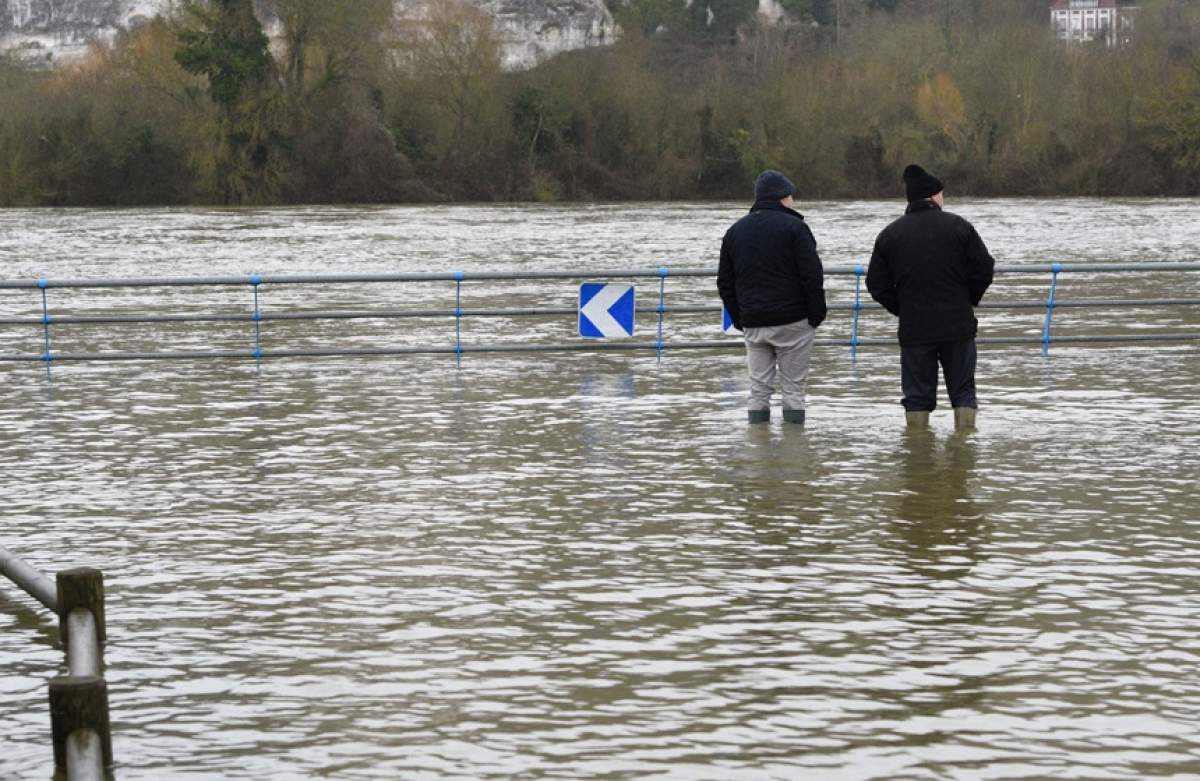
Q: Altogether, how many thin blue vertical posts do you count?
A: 6